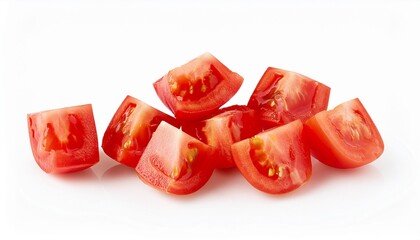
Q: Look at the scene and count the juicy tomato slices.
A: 8